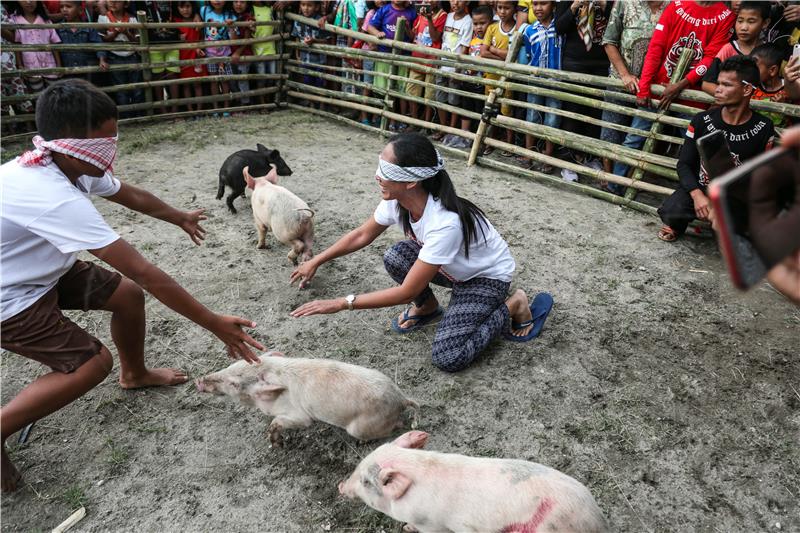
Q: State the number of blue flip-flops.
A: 2